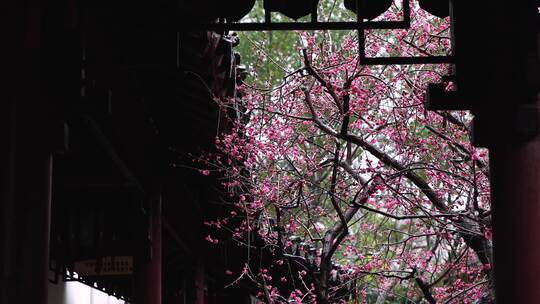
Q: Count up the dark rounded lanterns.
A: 4